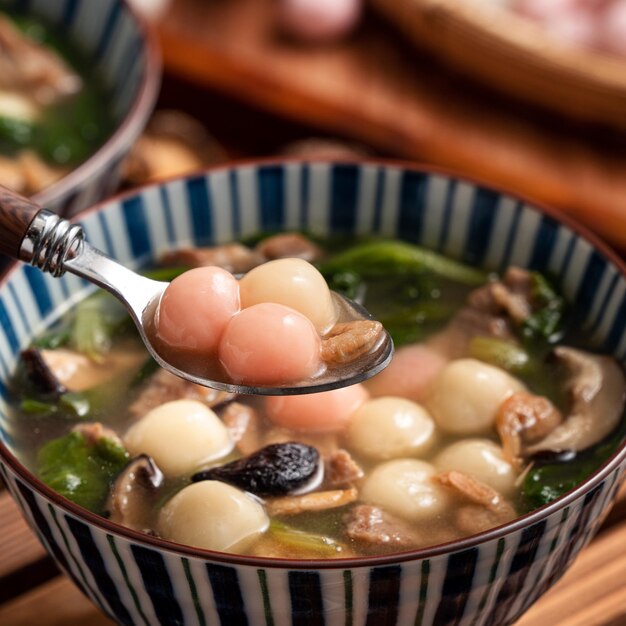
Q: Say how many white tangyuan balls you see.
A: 7